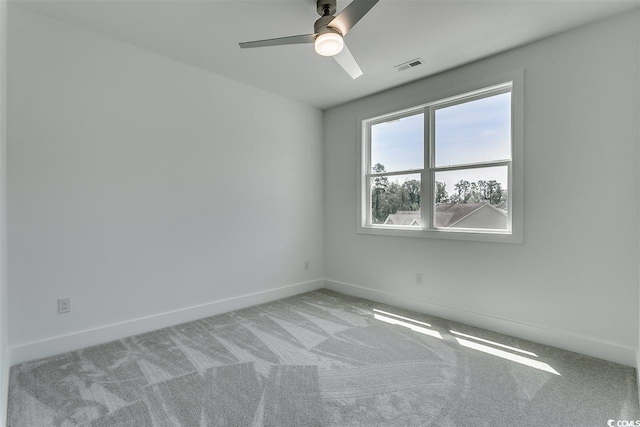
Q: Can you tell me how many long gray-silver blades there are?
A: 3